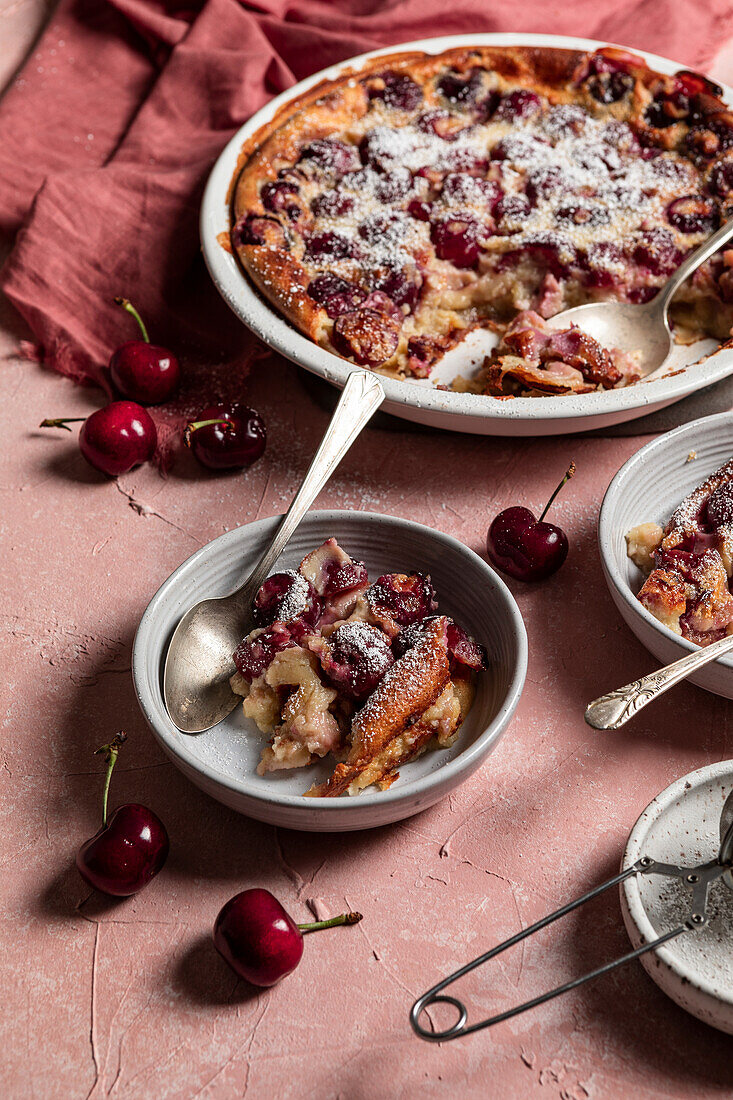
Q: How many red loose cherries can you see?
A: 6